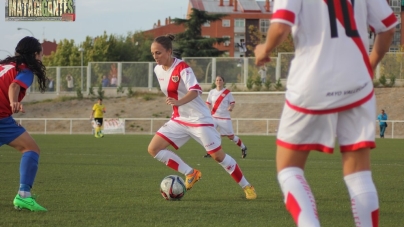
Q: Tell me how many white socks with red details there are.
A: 5